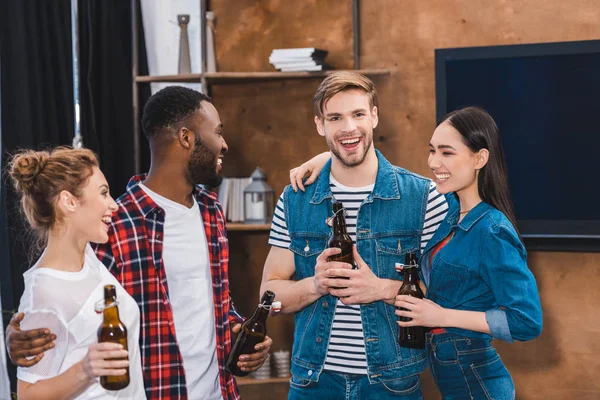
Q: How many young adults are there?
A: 4